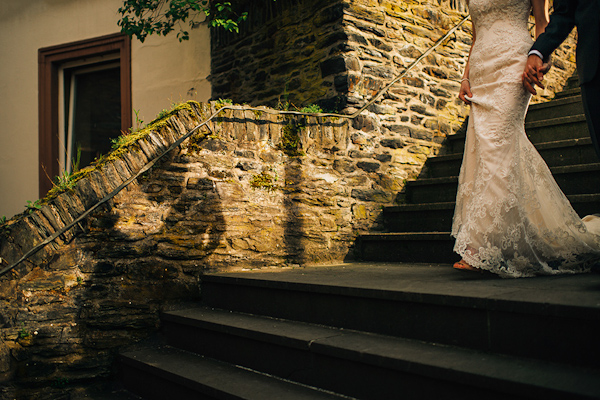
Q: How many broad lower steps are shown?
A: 3